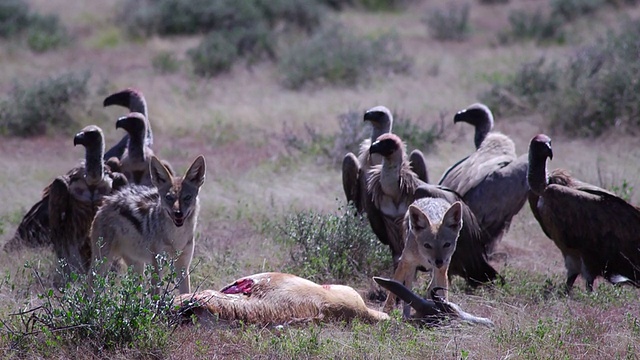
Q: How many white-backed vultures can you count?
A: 7